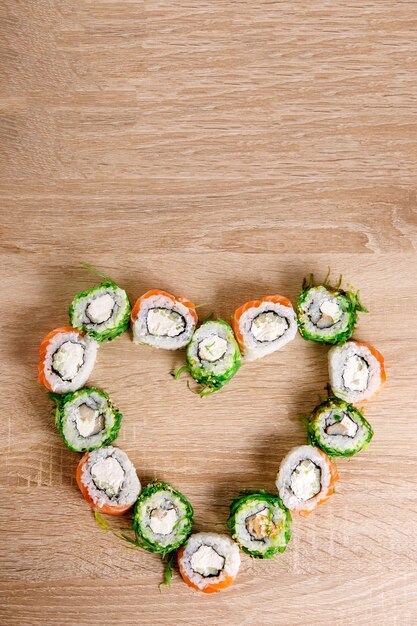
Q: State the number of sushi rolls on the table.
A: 14